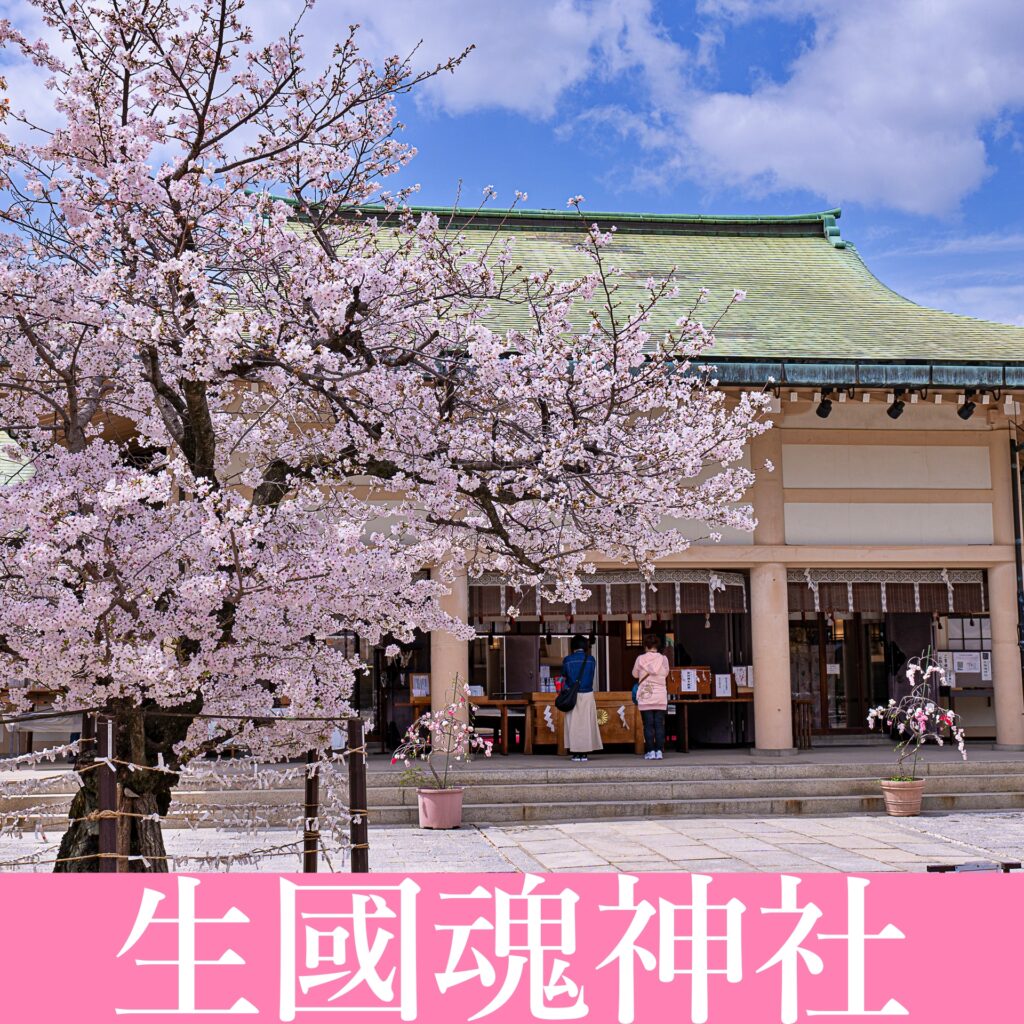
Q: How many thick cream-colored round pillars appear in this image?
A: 3